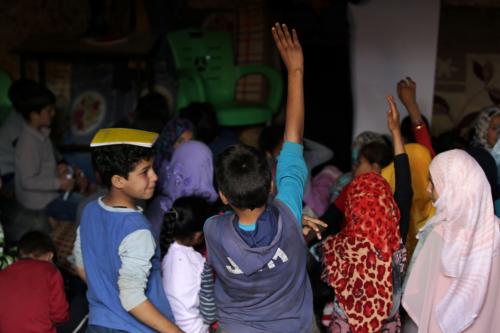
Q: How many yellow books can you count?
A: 1